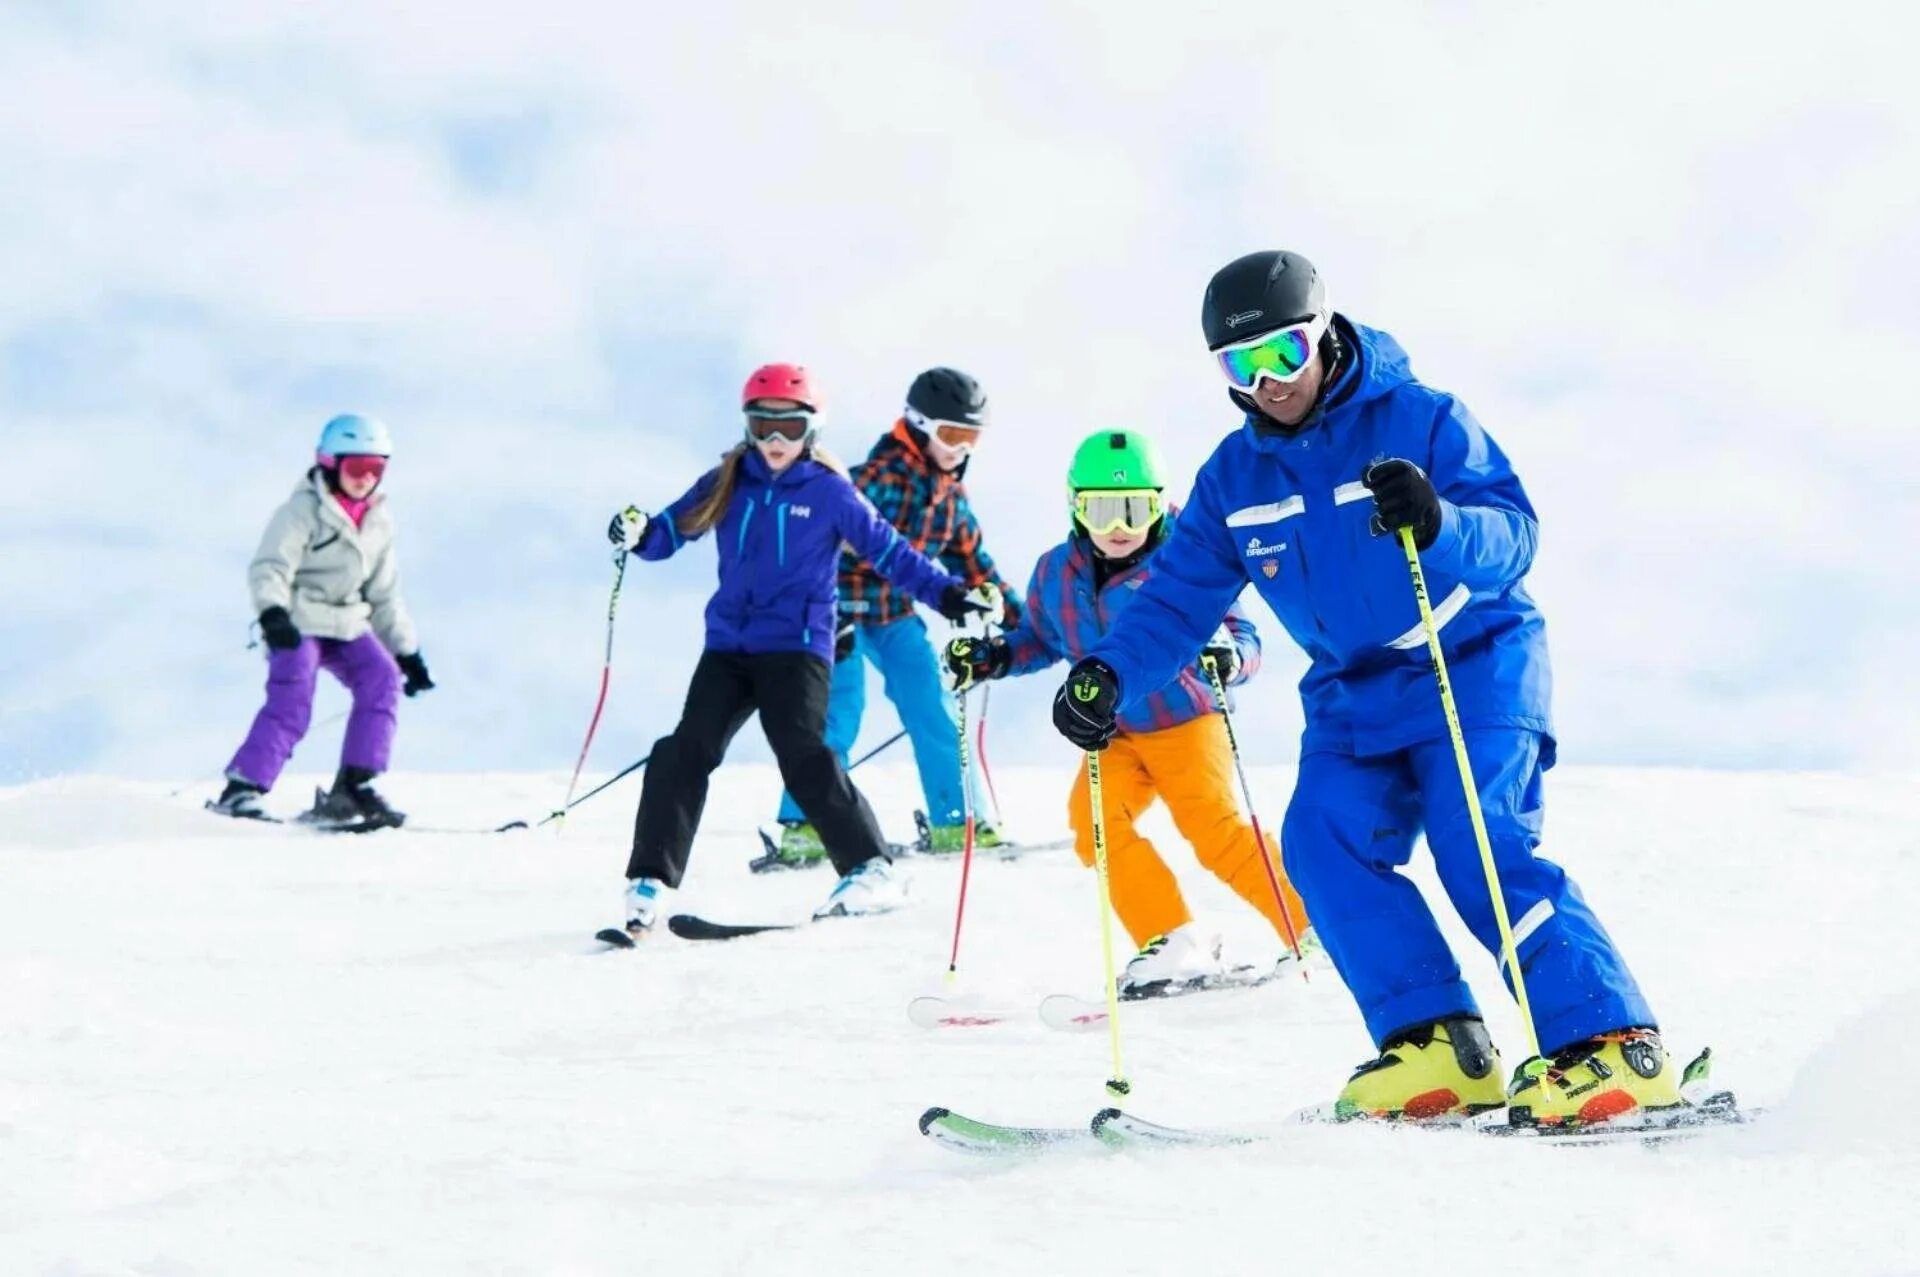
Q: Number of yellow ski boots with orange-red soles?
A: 2